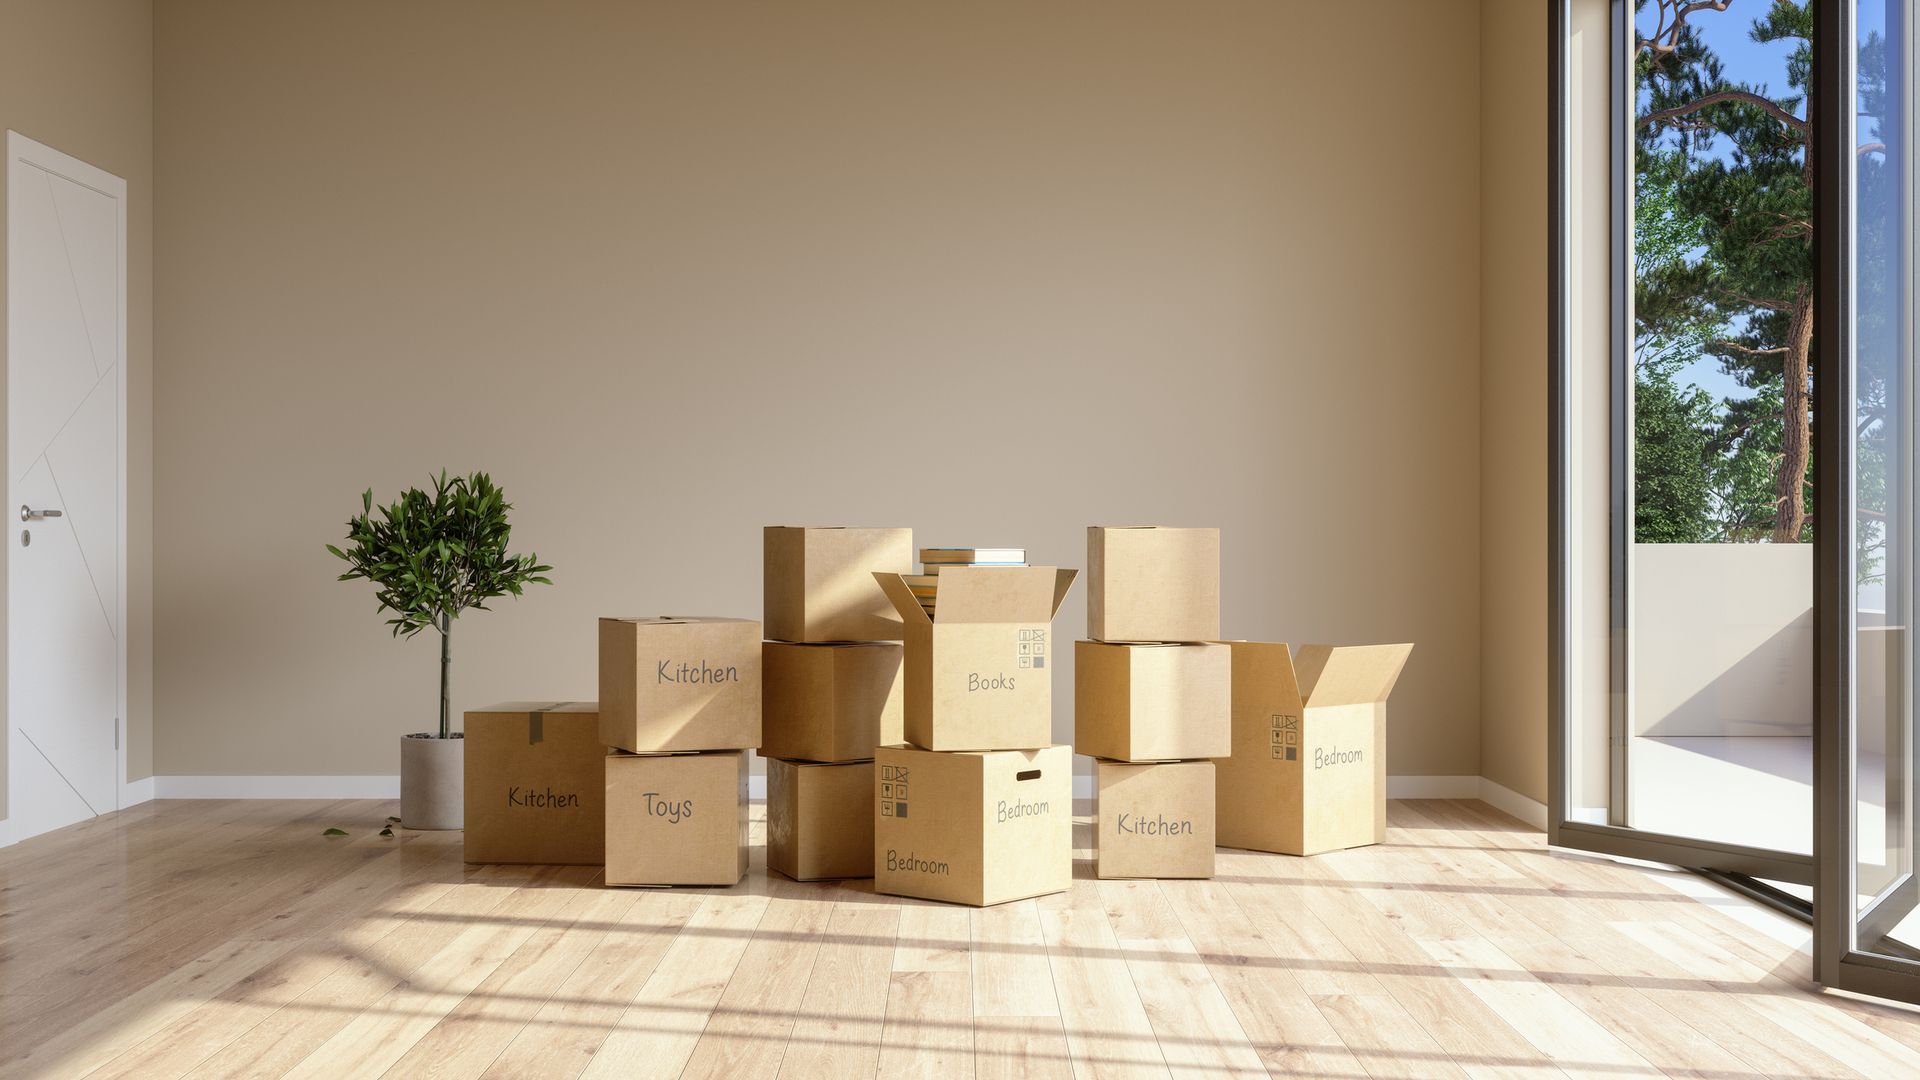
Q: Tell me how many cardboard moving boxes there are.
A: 12